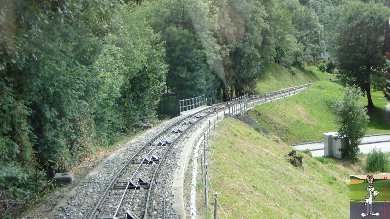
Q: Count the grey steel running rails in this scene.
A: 2